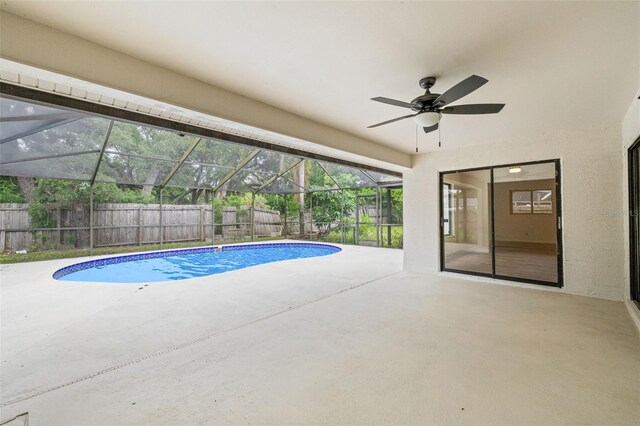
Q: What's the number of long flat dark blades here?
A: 5